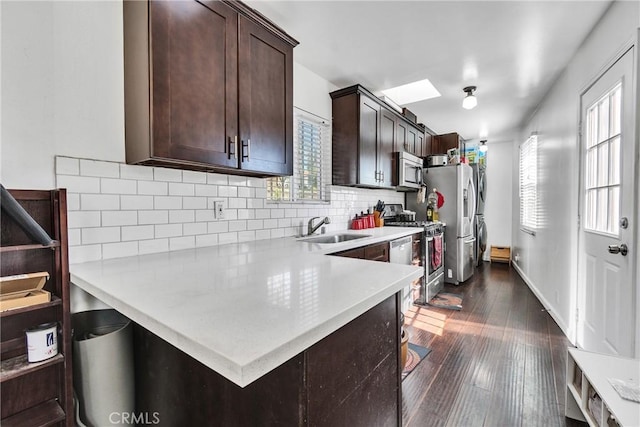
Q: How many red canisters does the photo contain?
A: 3